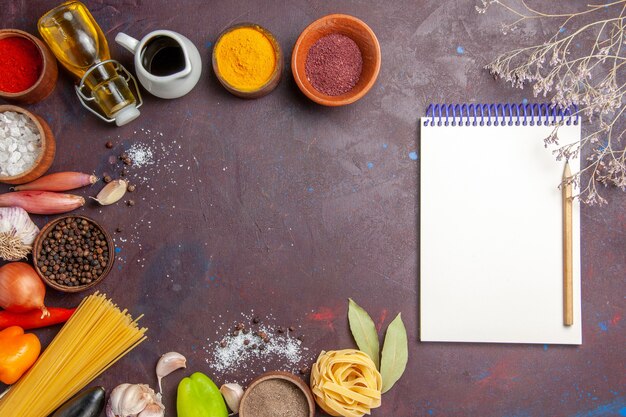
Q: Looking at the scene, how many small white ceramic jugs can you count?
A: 1